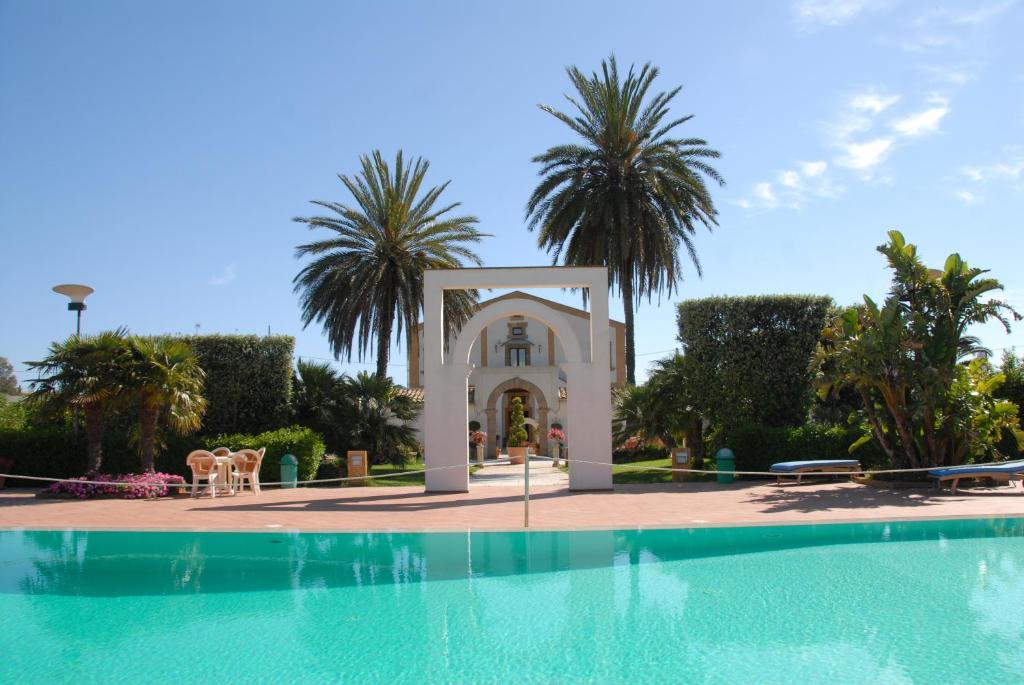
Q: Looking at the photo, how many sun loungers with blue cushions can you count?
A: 2